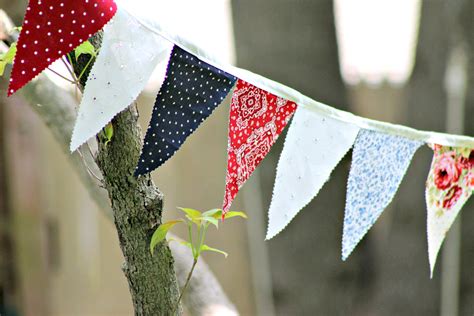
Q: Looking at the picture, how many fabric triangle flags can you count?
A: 7